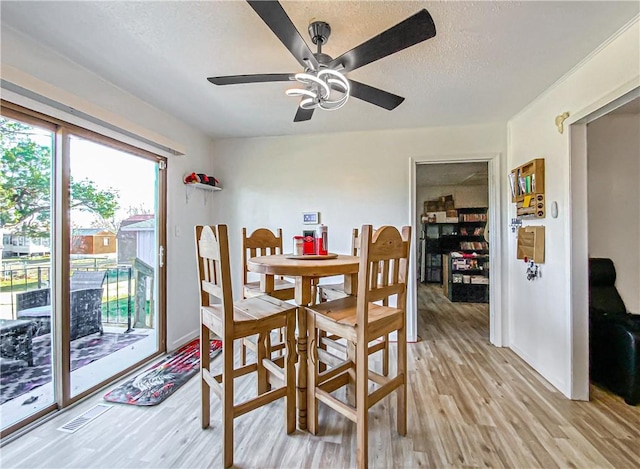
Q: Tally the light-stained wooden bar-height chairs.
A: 4